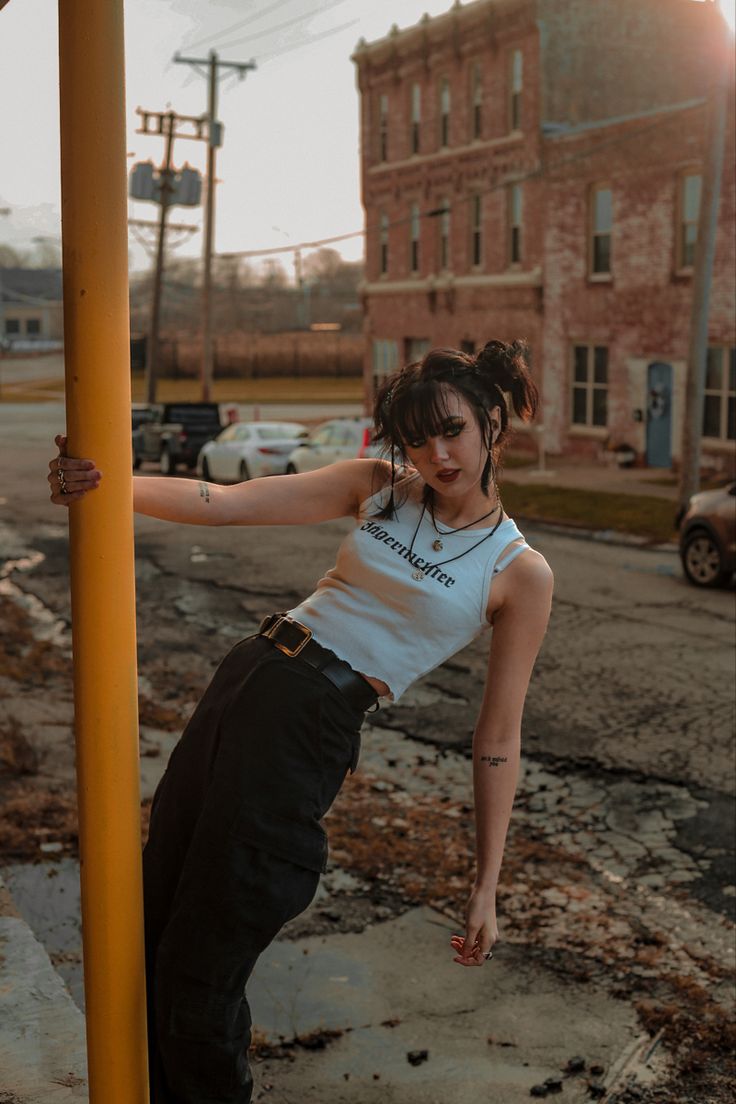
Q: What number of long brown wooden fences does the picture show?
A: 1